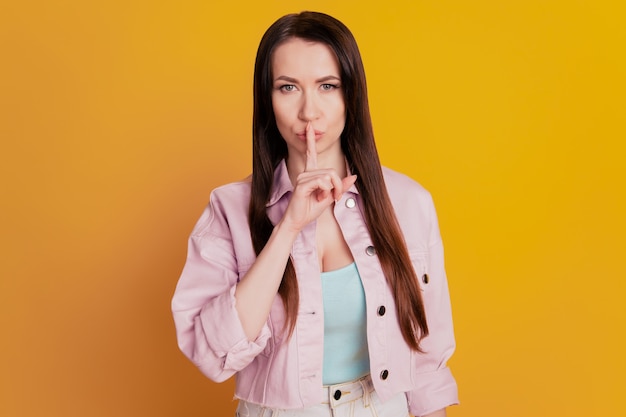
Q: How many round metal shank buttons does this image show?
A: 6